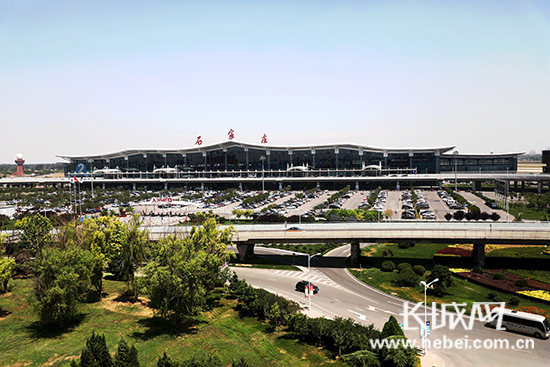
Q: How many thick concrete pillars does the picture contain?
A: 3